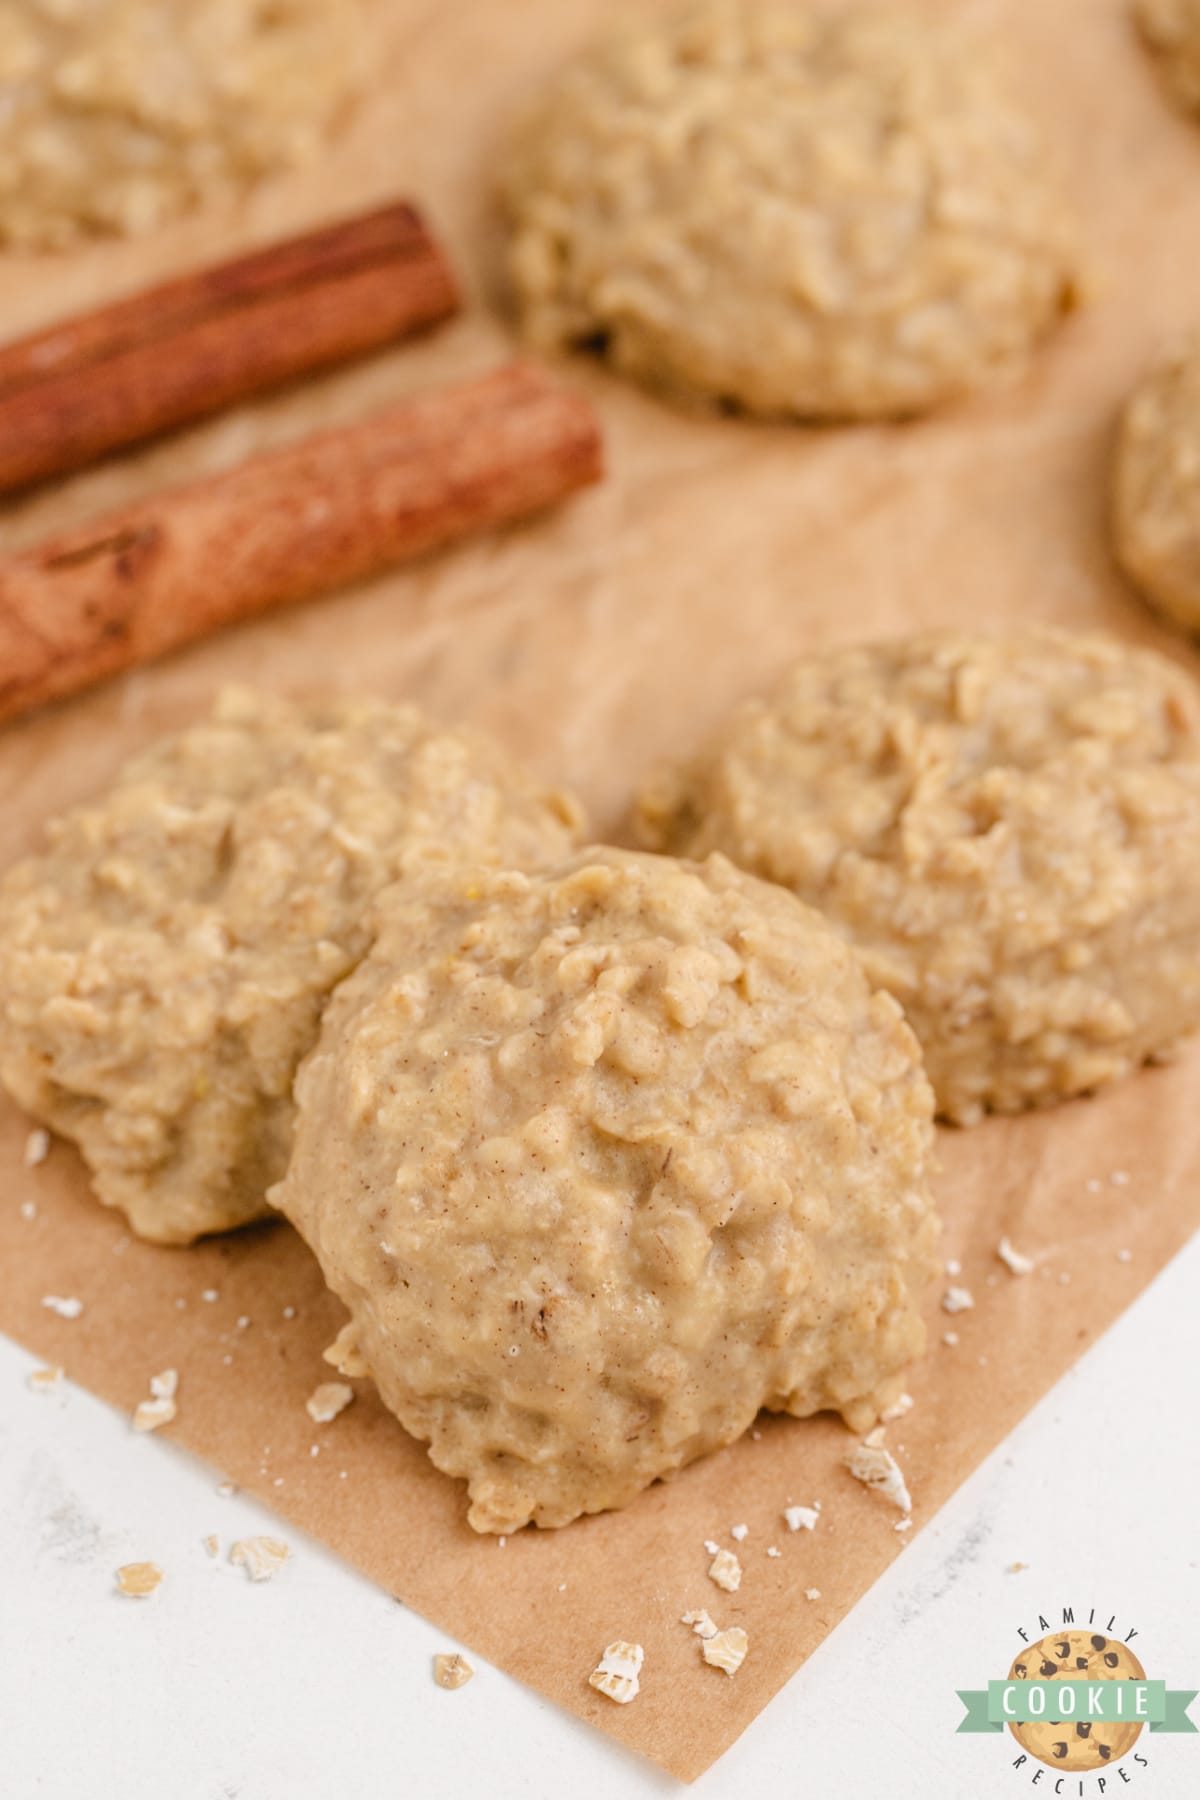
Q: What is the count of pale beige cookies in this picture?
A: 7